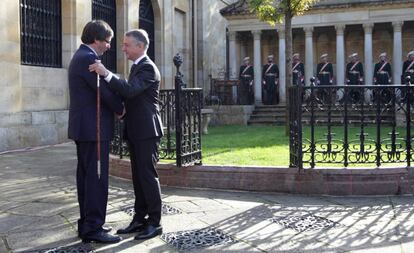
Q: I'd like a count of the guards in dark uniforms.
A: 7